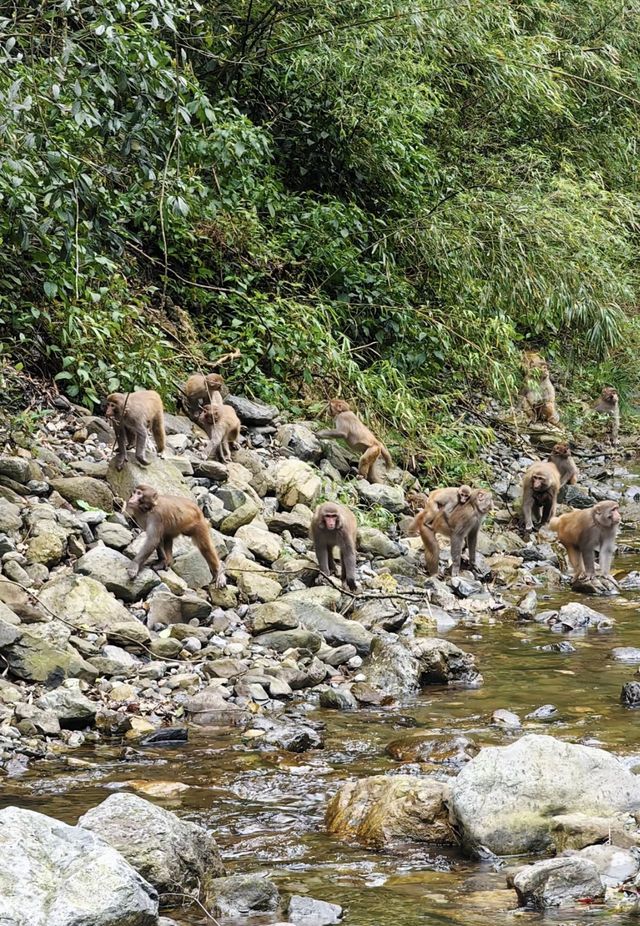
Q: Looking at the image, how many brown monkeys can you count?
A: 13